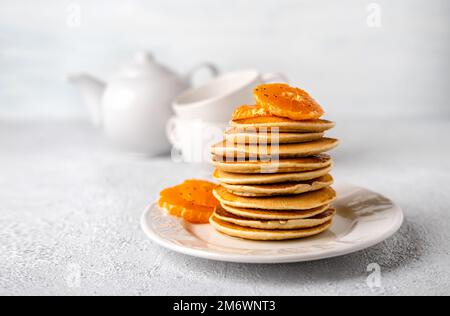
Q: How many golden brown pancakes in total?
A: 10